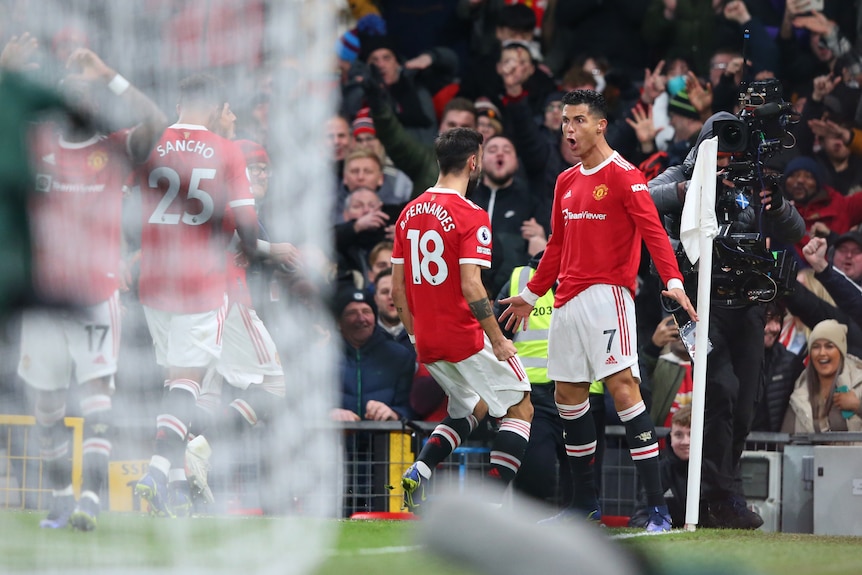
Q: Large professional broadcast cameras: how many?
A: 1